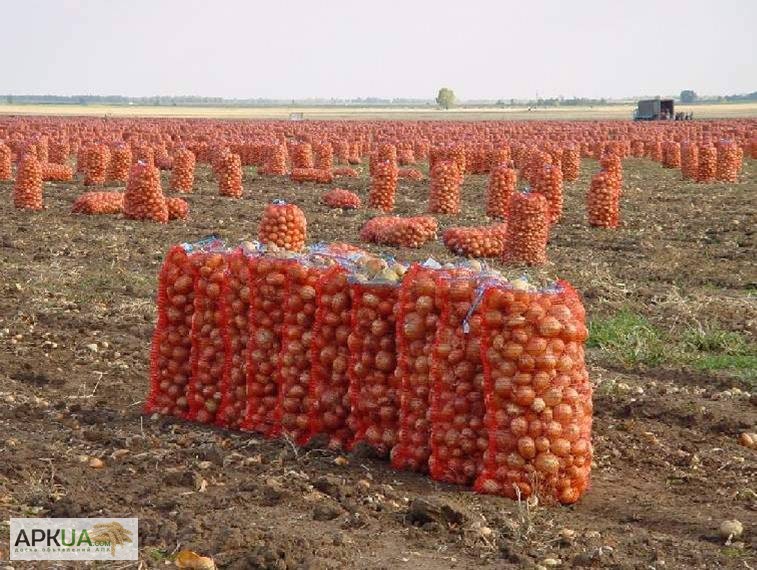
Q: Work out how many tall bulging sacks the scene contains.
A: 10